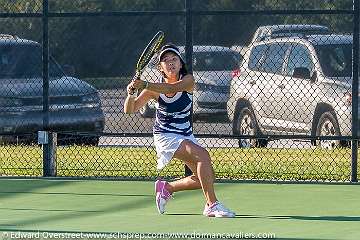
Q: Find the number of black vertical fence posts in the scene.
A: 3